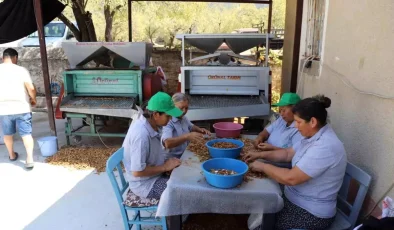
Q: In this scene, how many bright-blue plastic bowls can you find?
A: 2